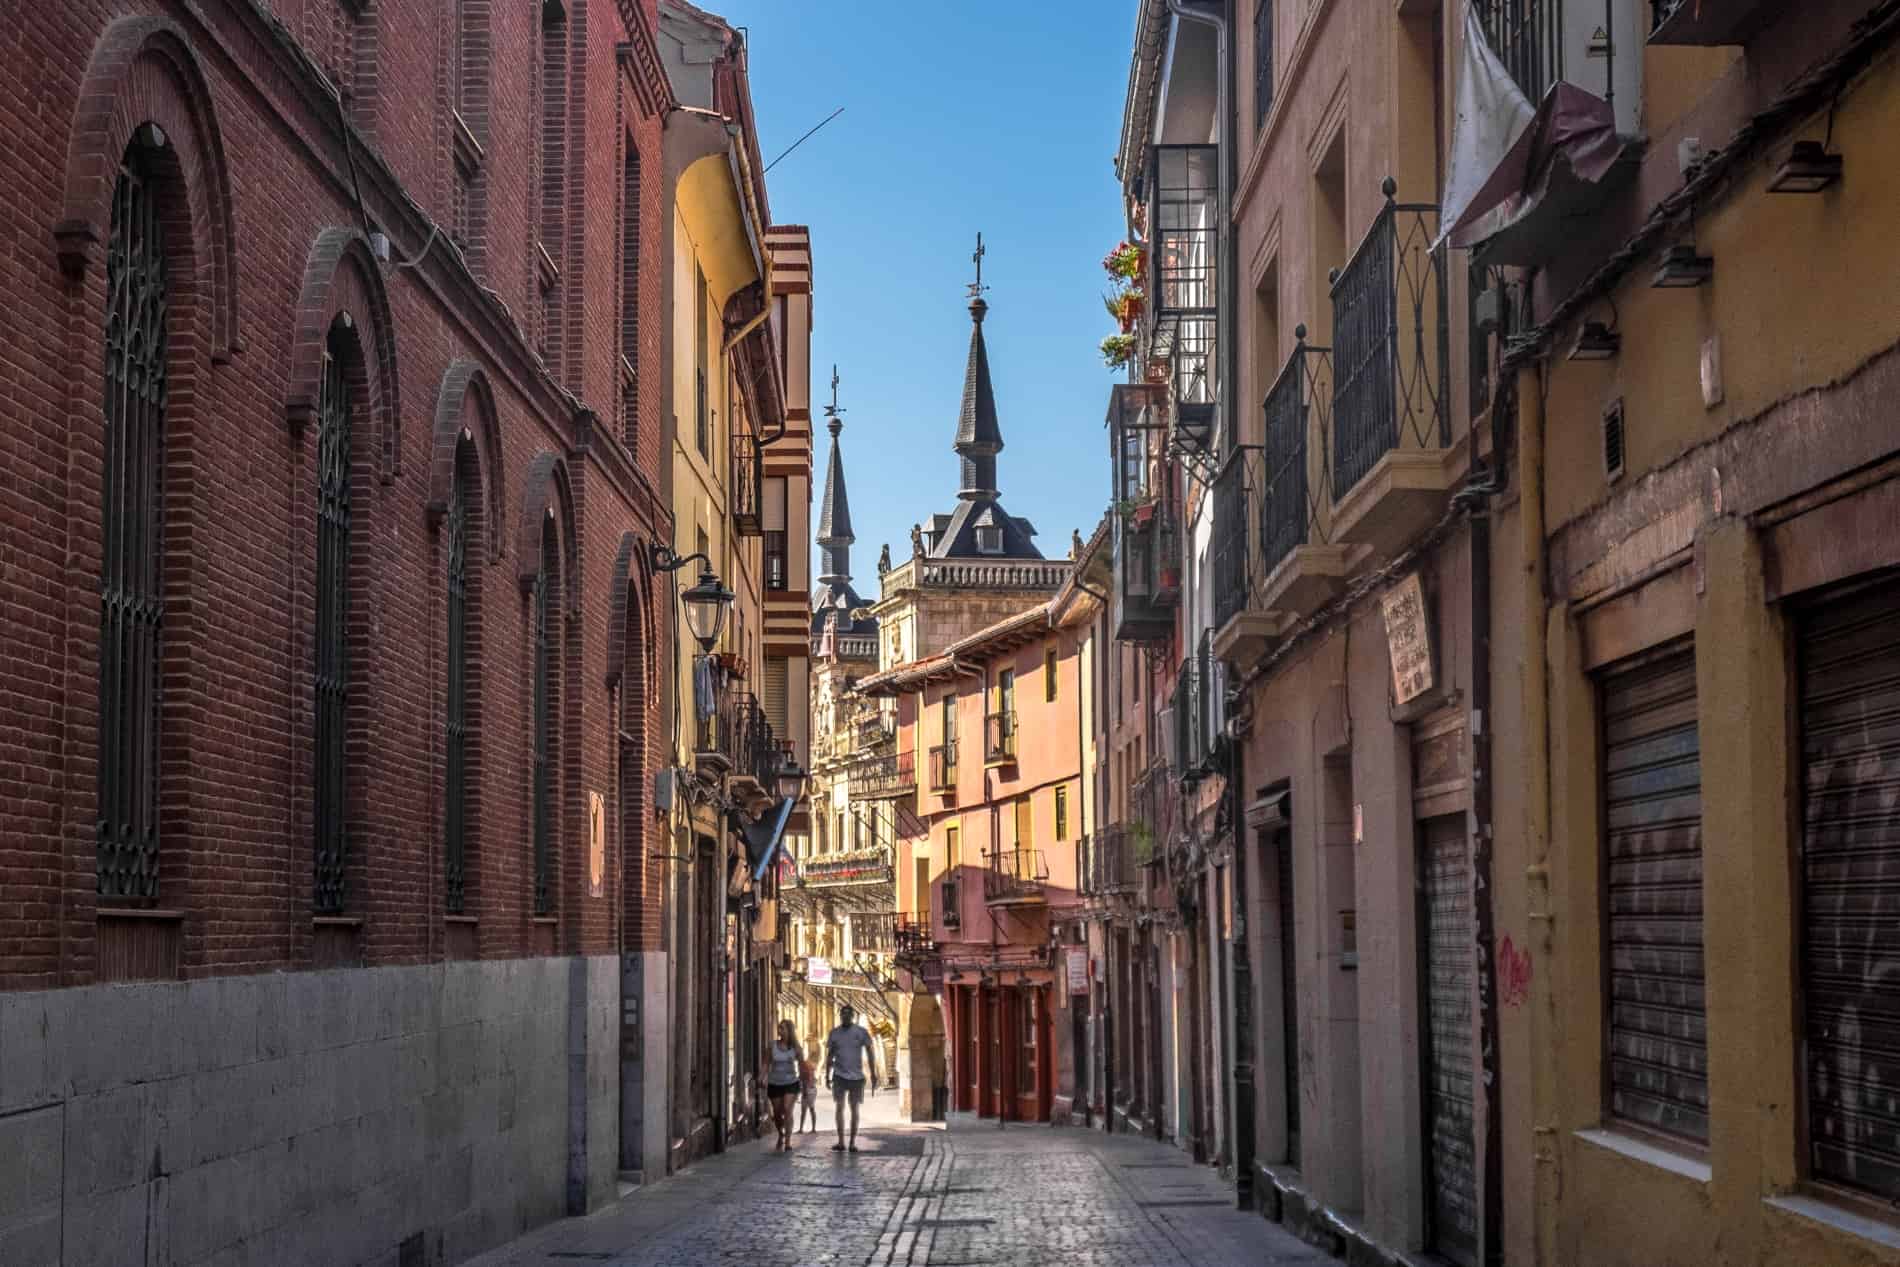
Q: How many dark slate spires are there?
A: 2